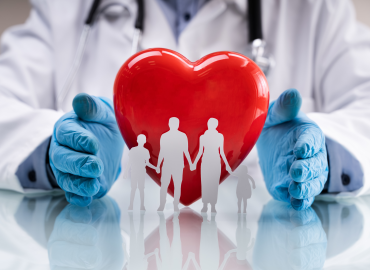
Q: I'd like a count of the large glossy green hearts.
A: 0